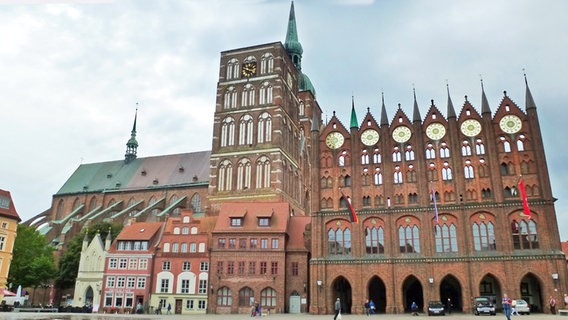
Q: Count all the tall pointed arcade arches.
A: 6